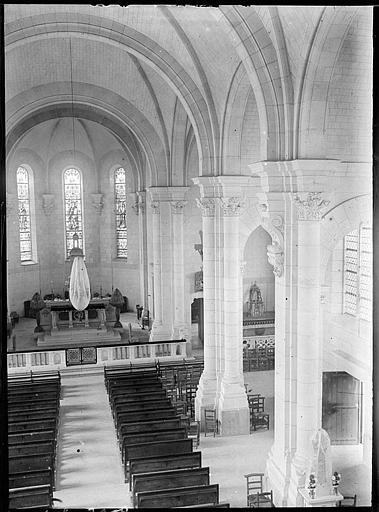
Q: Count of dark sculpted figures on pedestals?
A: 2